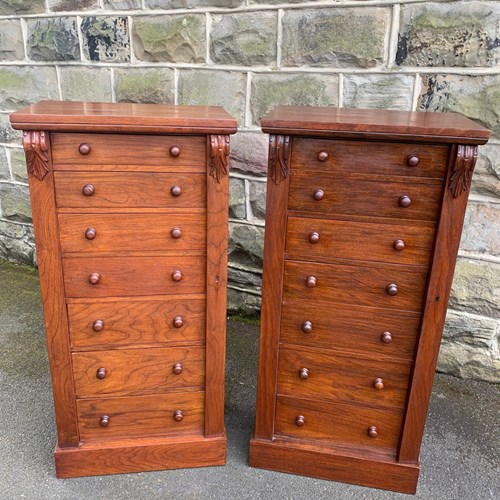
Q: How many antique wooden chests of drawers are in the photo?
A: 2